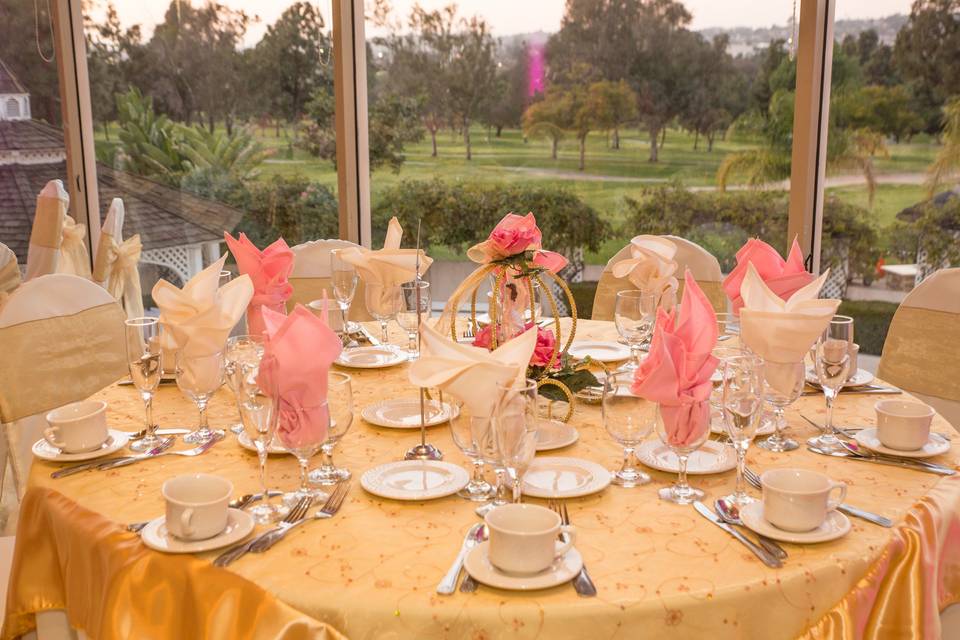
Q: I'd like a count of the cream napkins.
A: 5